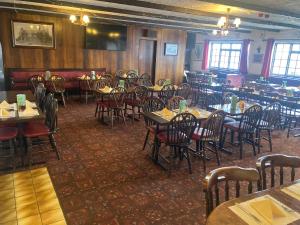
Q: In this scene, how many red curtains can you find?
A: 3